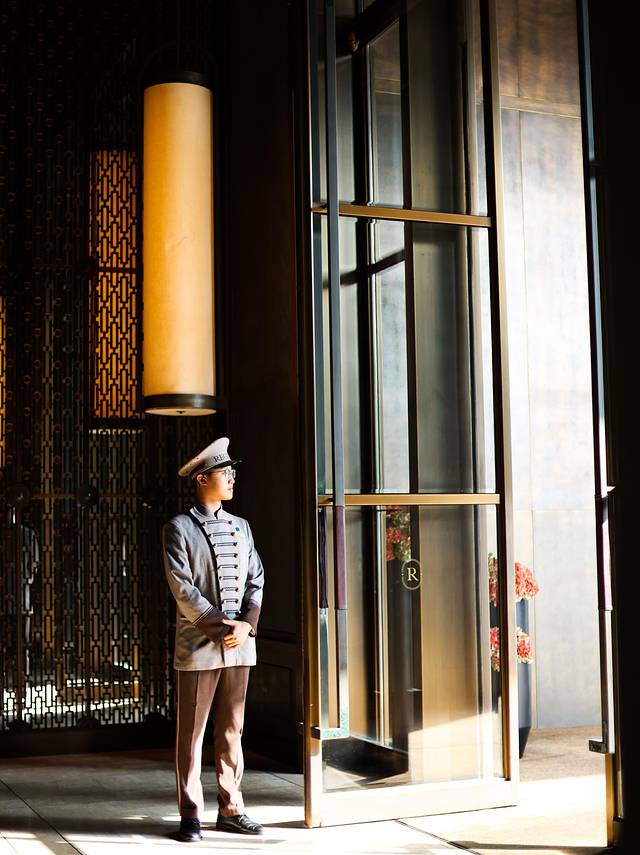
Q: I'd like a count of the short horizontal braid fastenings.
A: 9